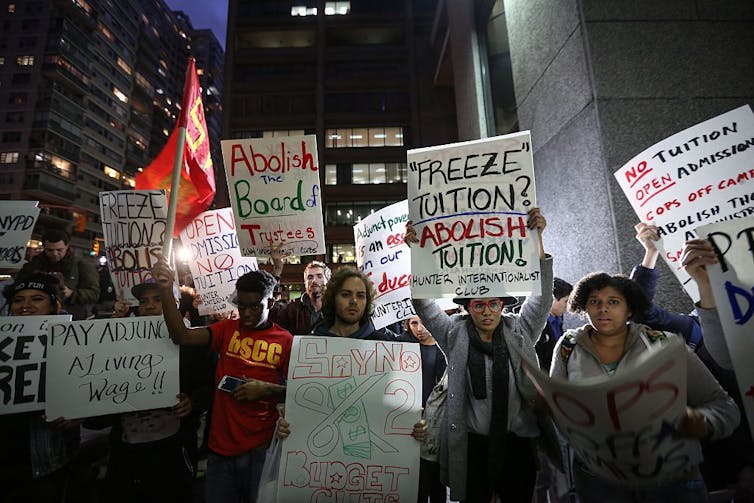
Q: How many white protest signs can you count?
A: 12